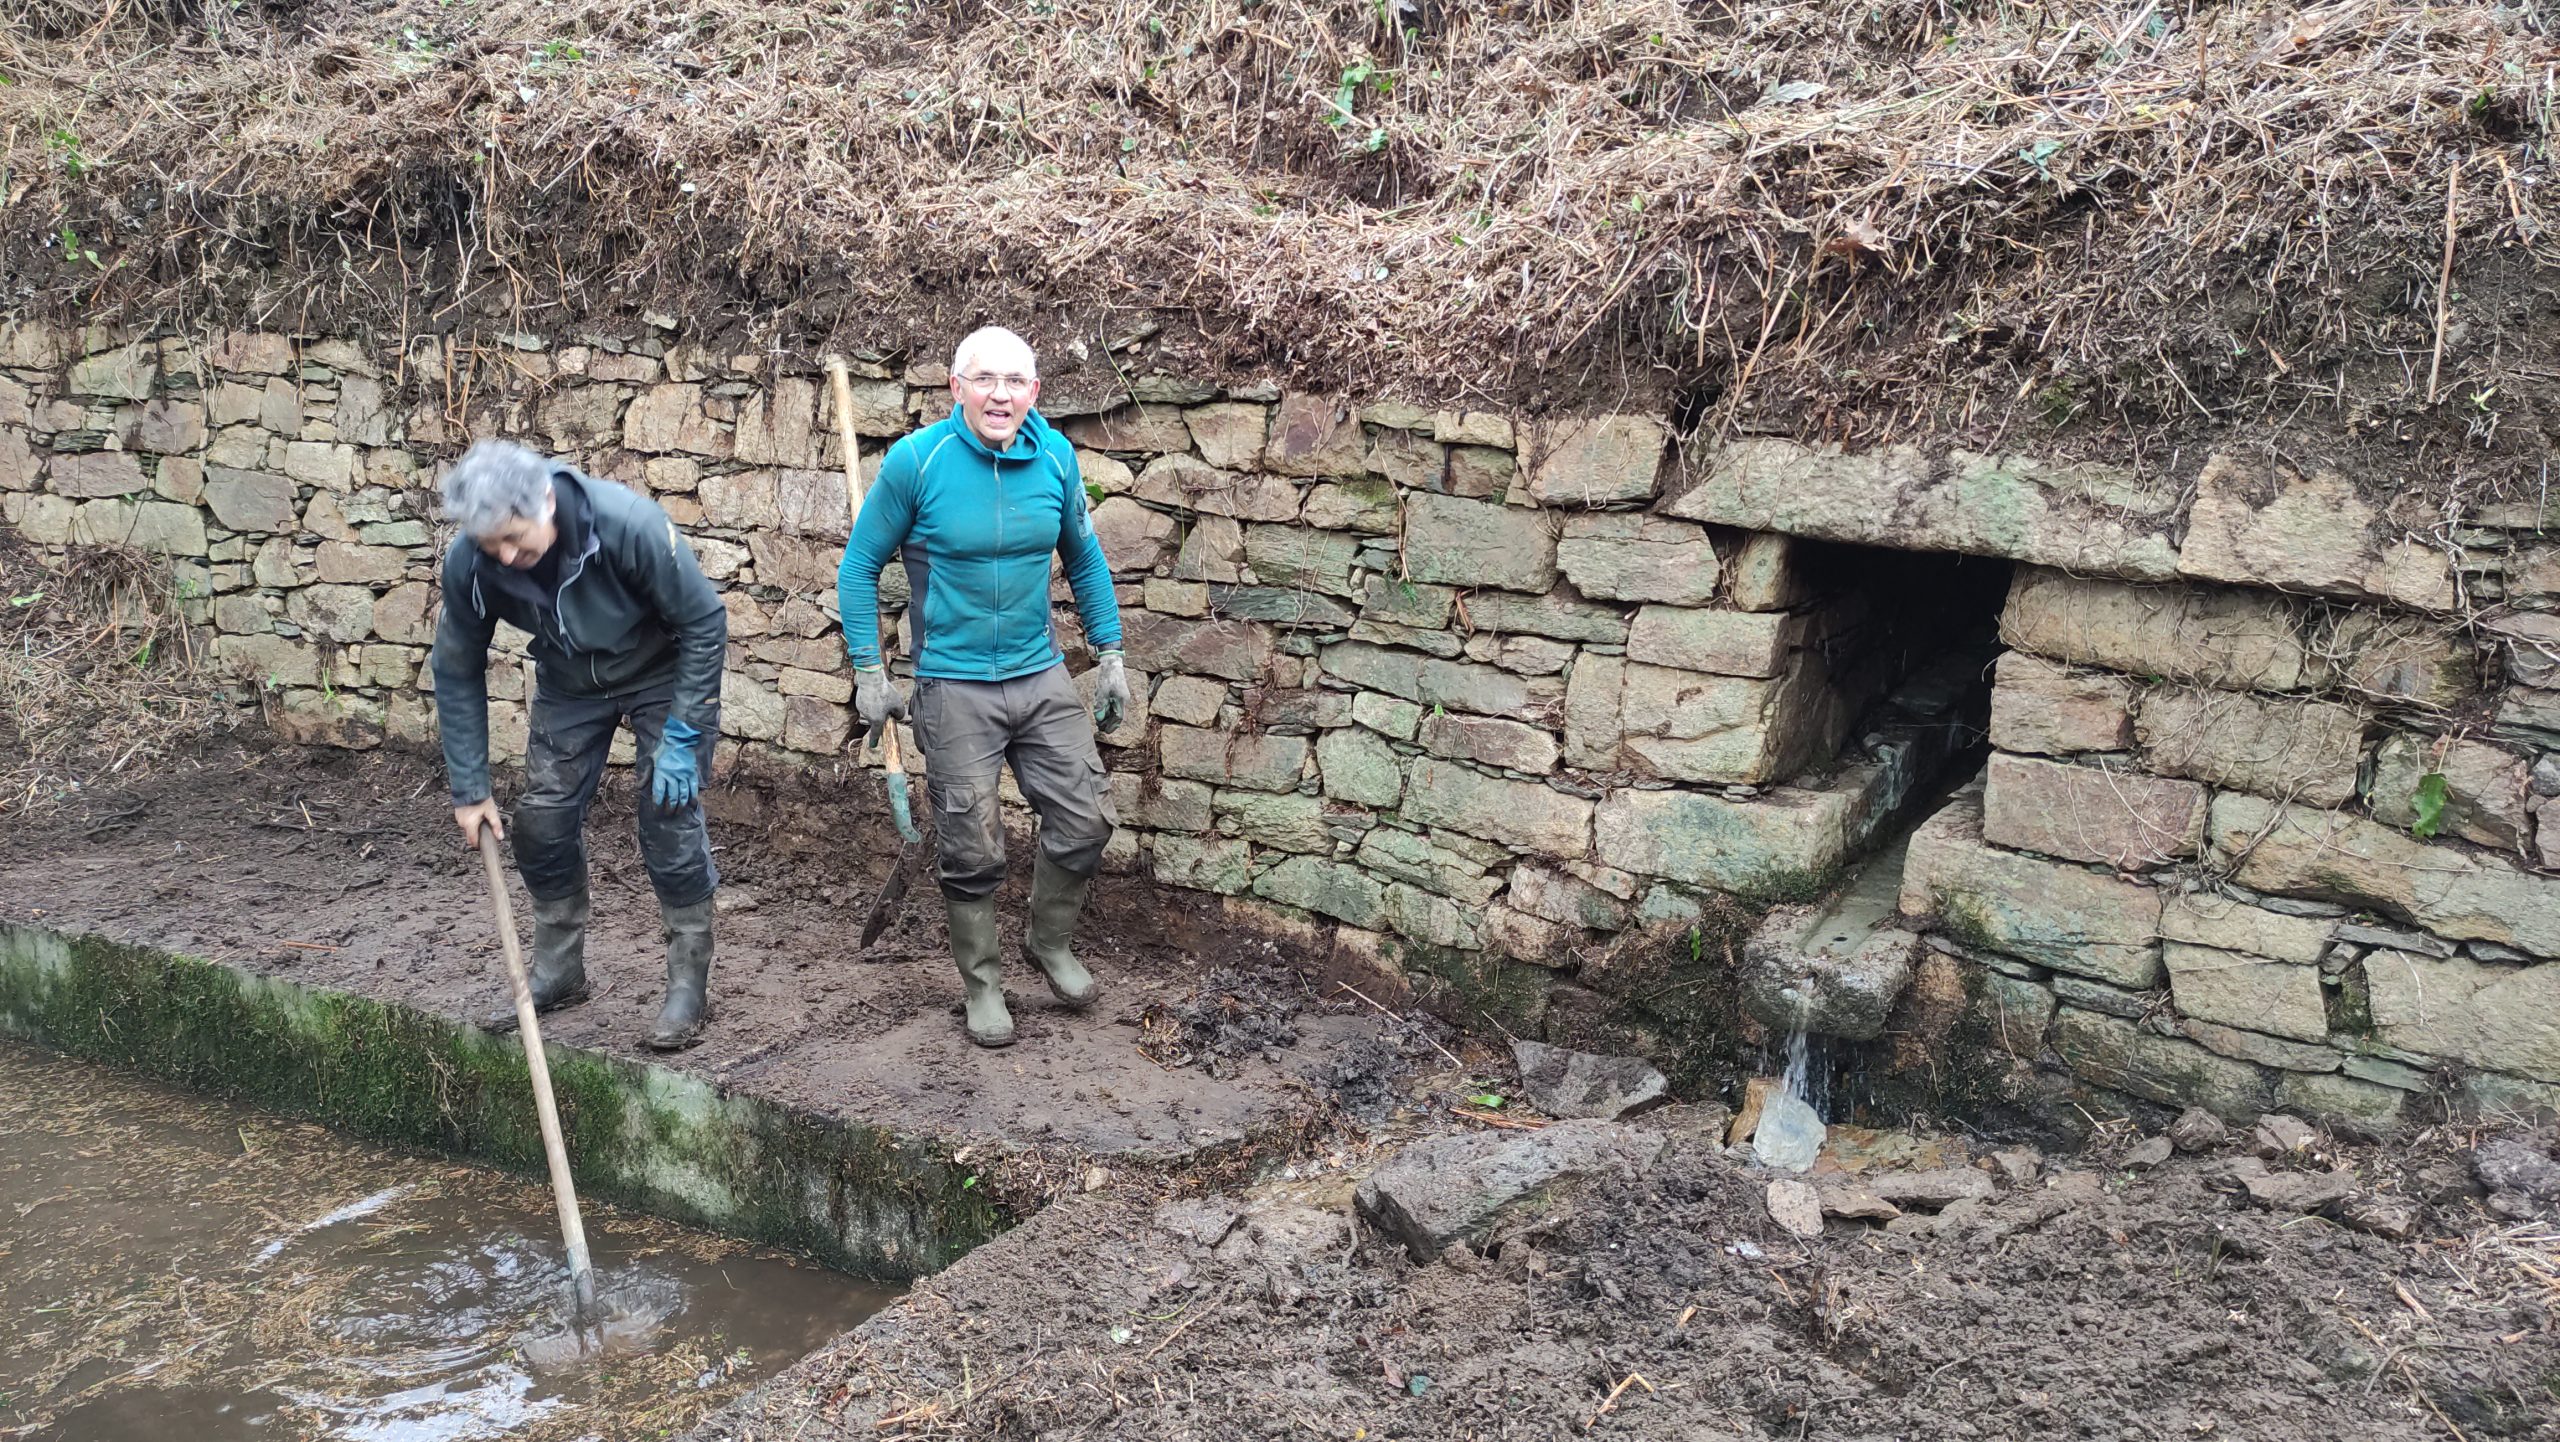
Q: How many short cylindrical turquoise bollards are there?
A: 0